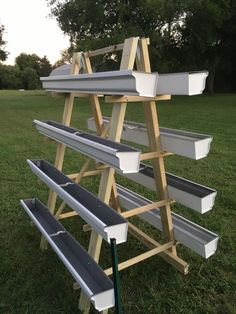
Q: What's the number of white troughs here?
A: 8